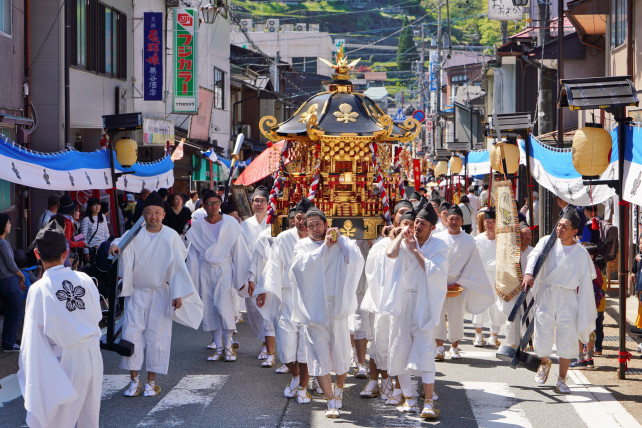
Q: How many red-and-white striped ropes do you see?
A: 4